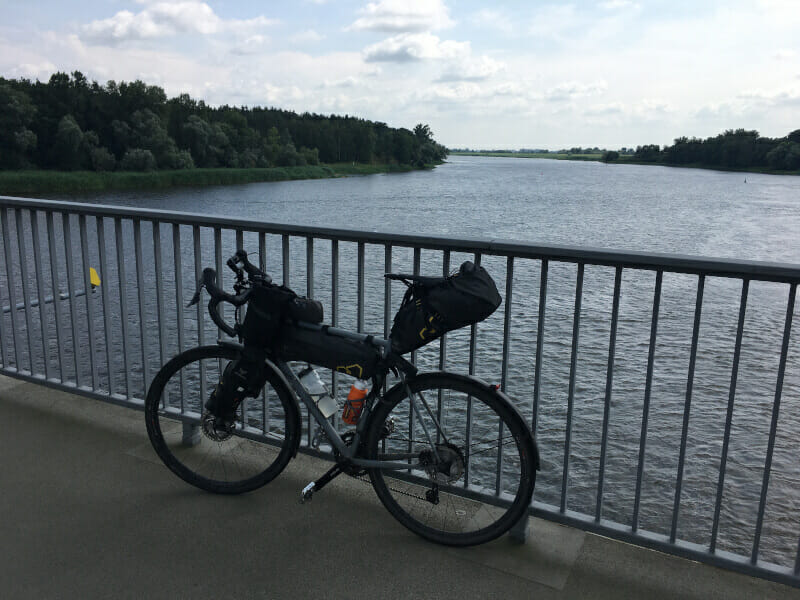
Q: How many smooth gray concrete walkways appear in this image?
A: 1